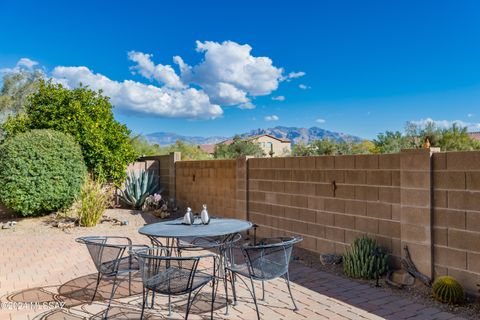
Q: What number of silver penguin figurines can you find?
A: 2